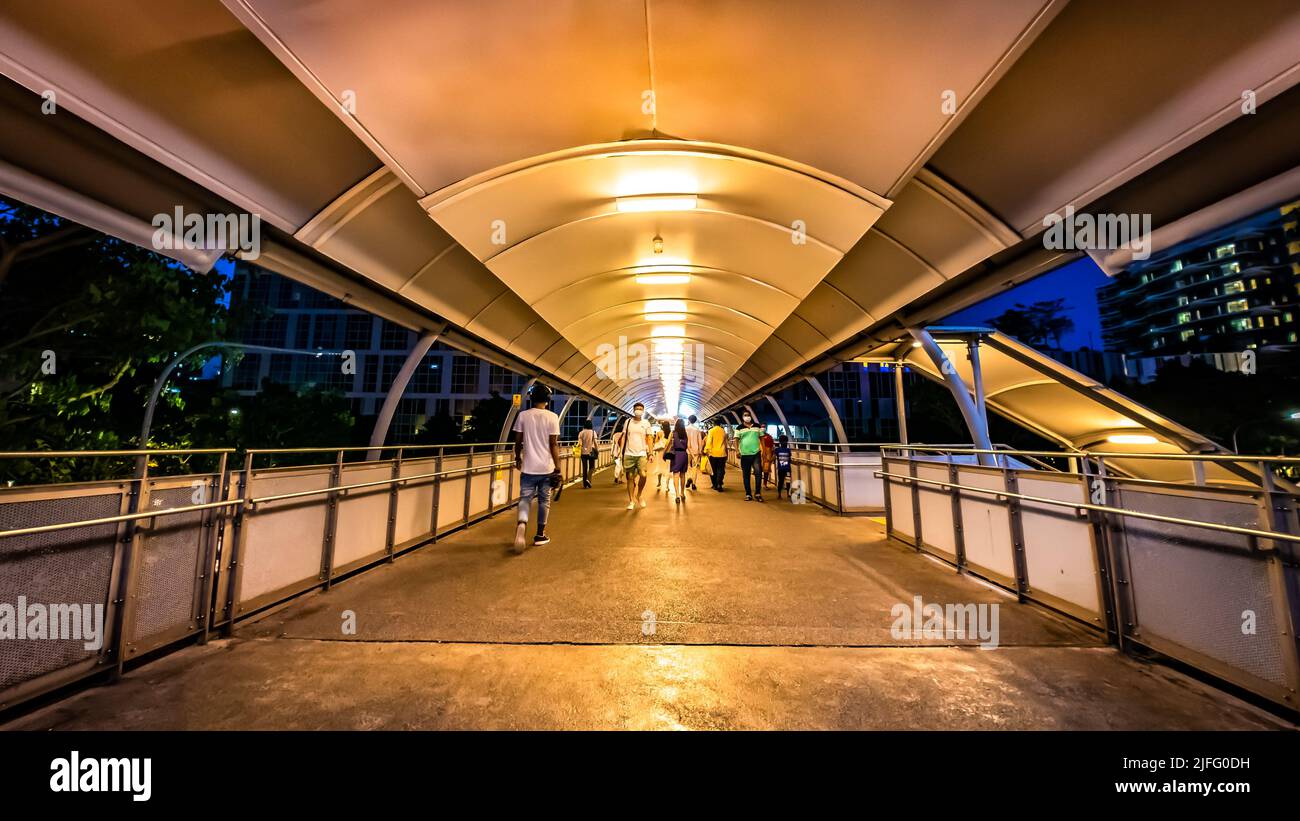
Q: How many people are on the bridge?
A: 11